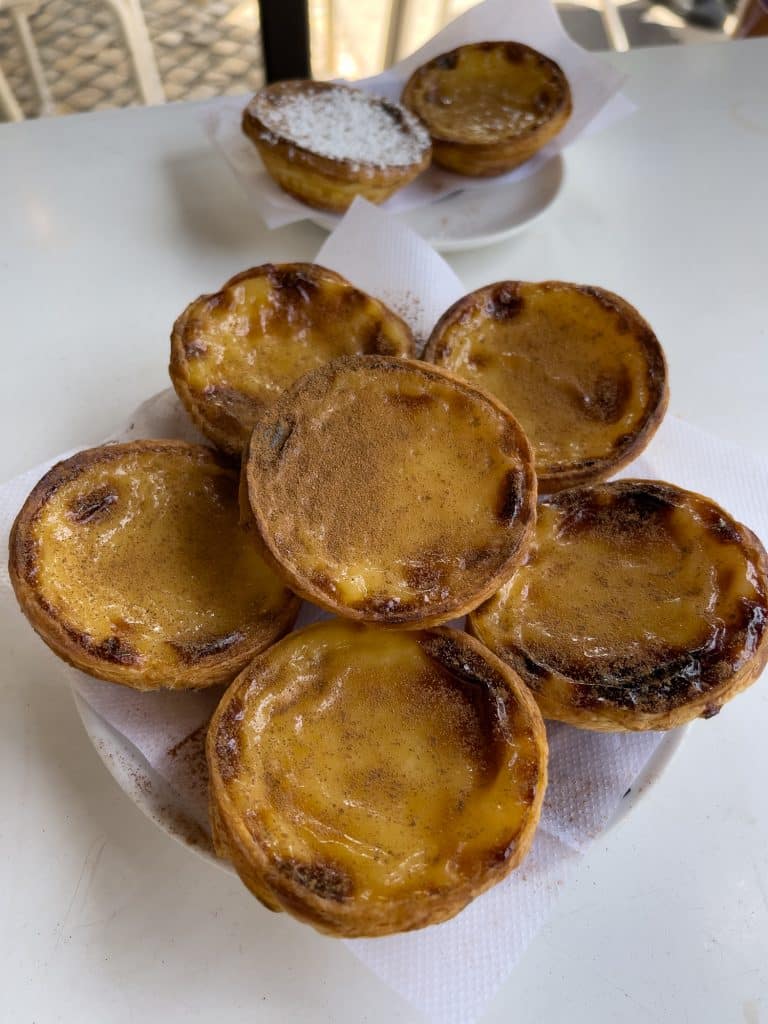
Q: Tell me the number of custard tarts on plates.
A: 8